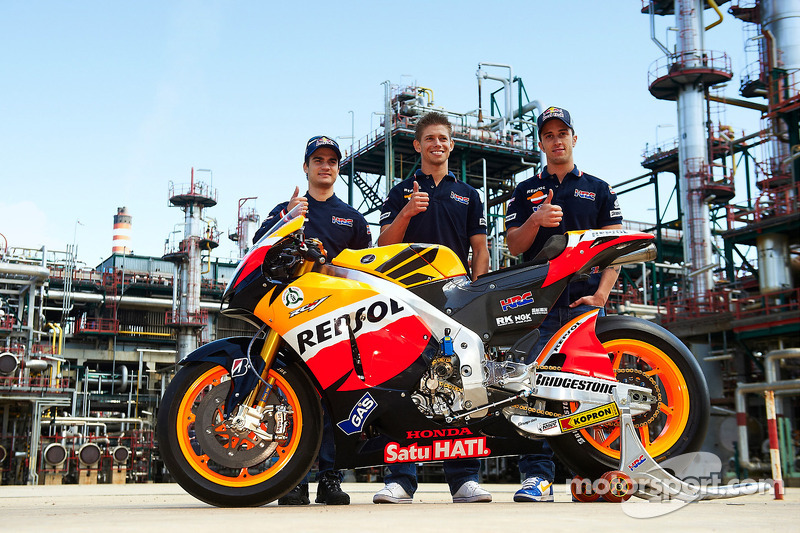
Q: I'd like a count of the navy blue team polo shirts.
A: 3